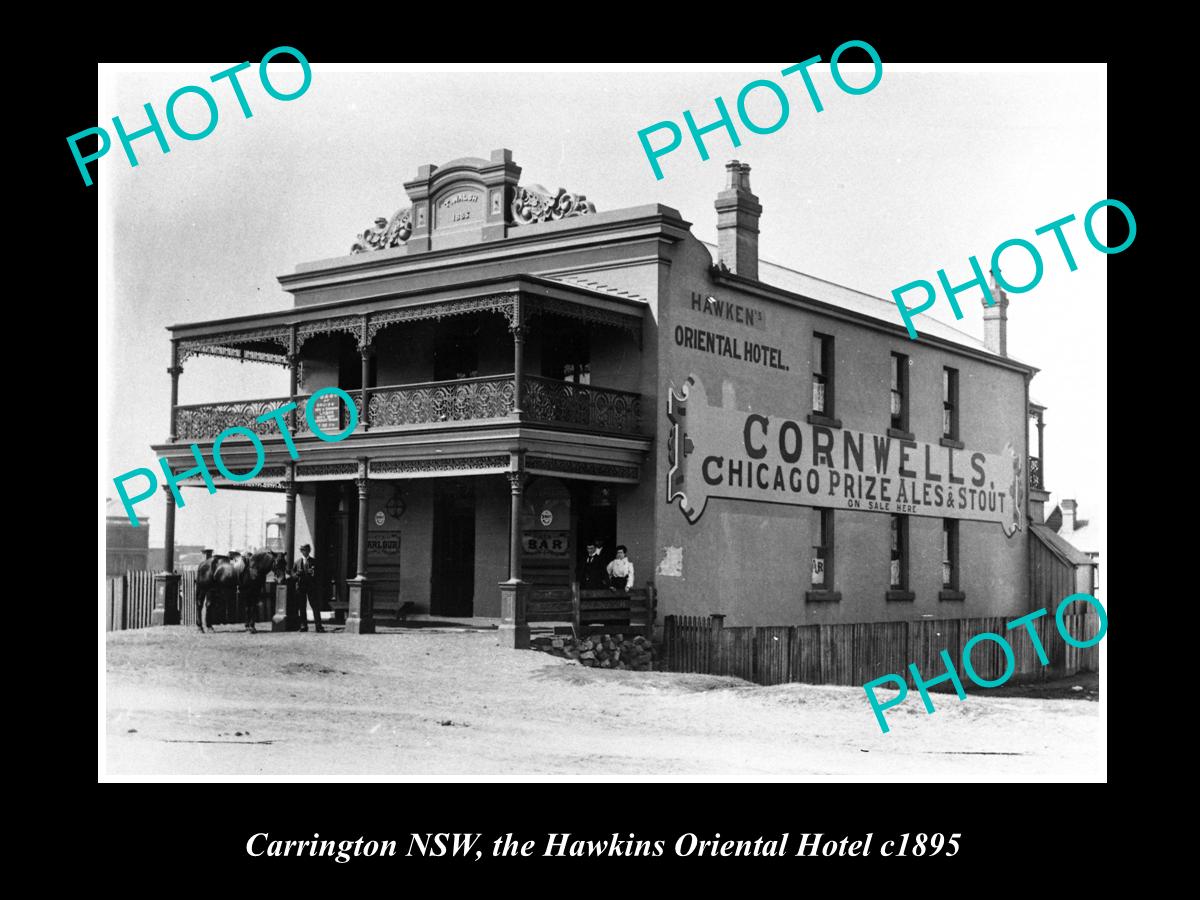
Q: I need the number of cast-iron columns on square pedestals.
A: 4